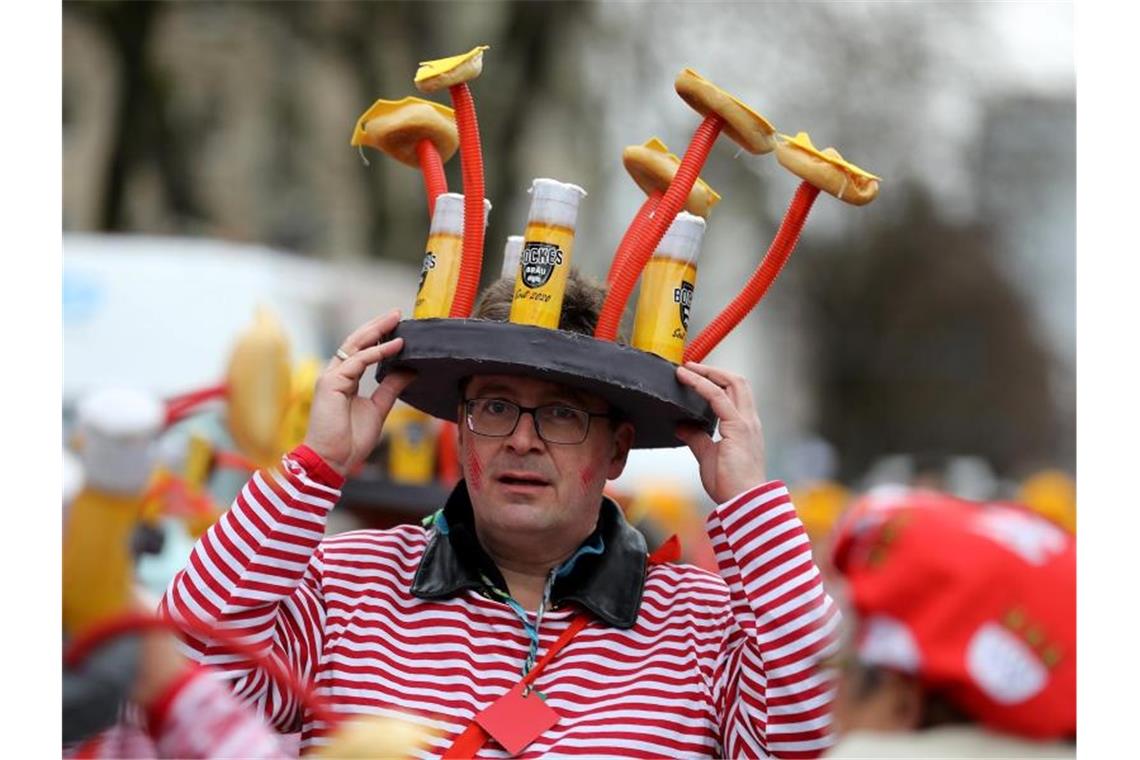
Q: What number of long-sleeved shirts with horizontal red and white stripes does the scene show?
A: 1